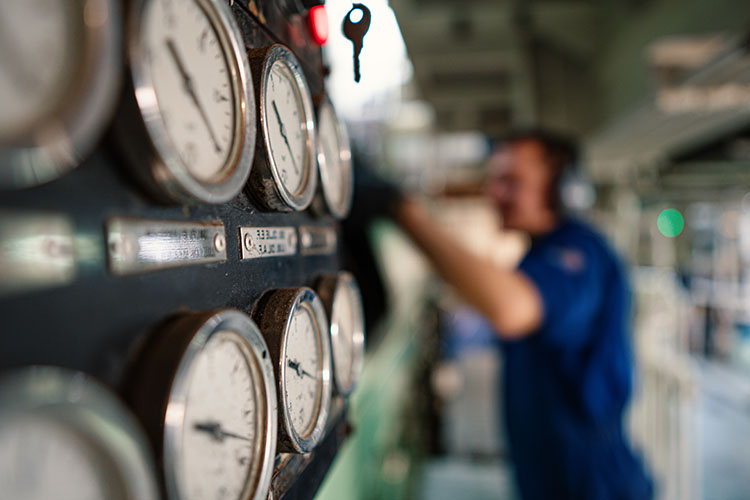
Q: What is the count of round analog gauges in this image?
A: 8